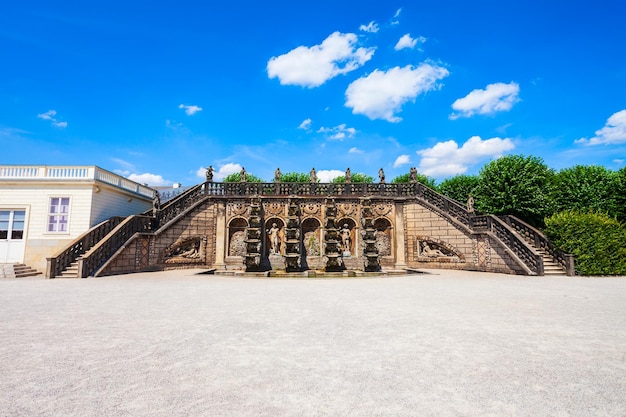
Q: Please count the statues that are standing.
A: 11